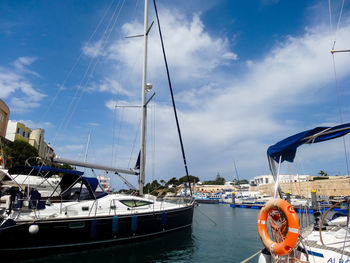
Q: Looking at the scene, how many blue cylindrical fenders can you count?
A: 4